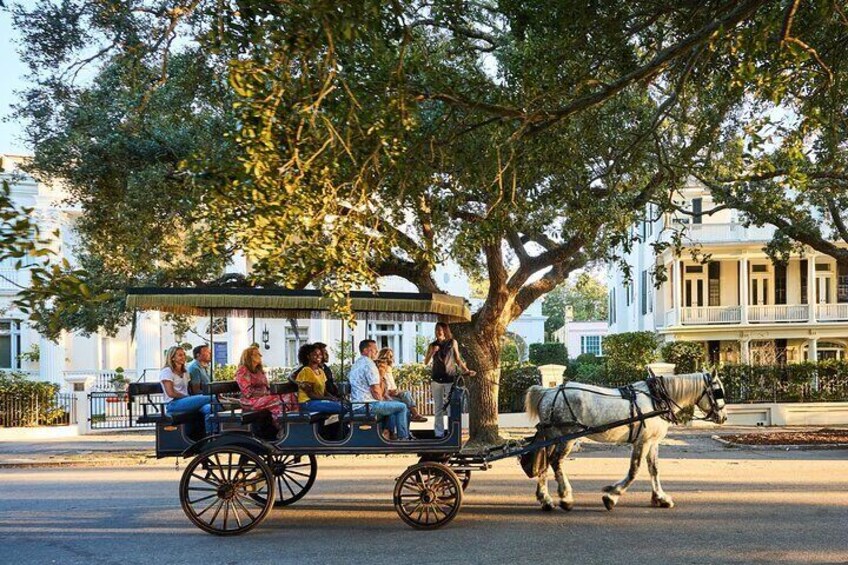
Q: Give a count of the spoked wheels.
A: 4